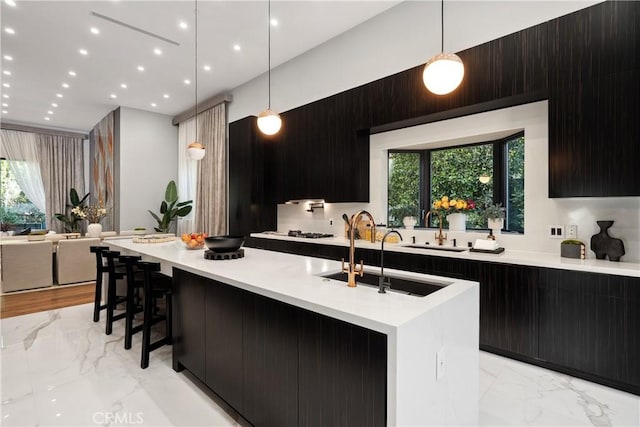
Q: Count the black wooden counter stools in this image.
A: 4